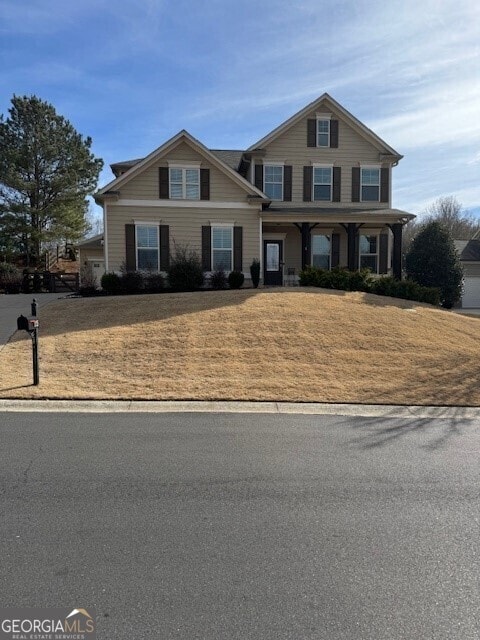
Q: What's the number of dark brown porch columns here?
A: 3